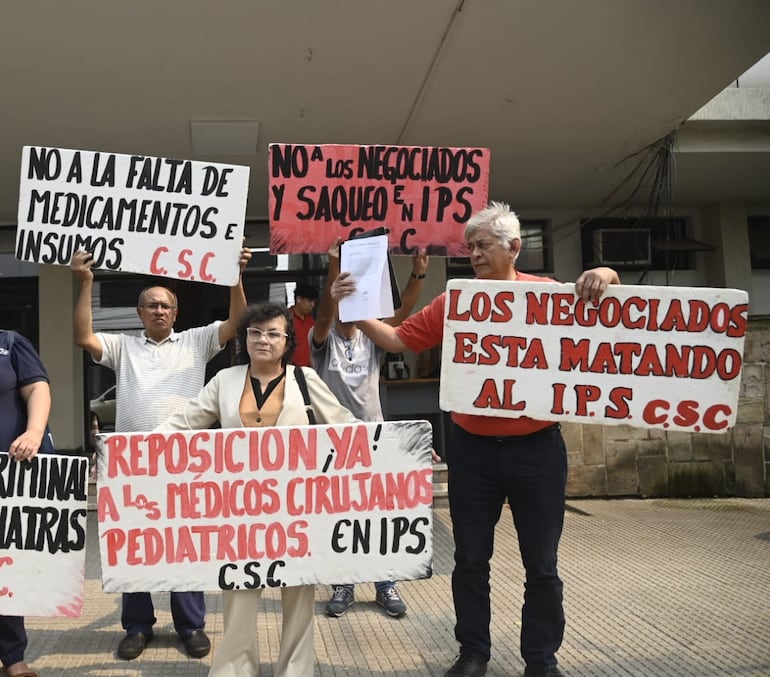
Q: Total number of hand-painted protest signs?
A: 5